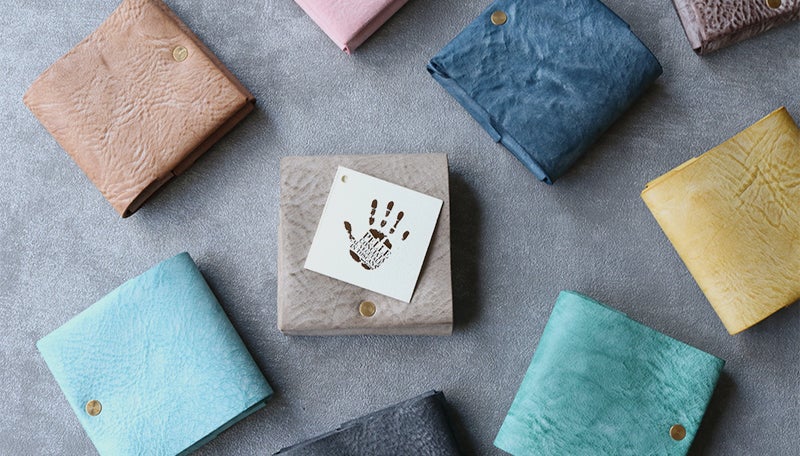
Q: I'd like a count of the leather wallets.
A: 9